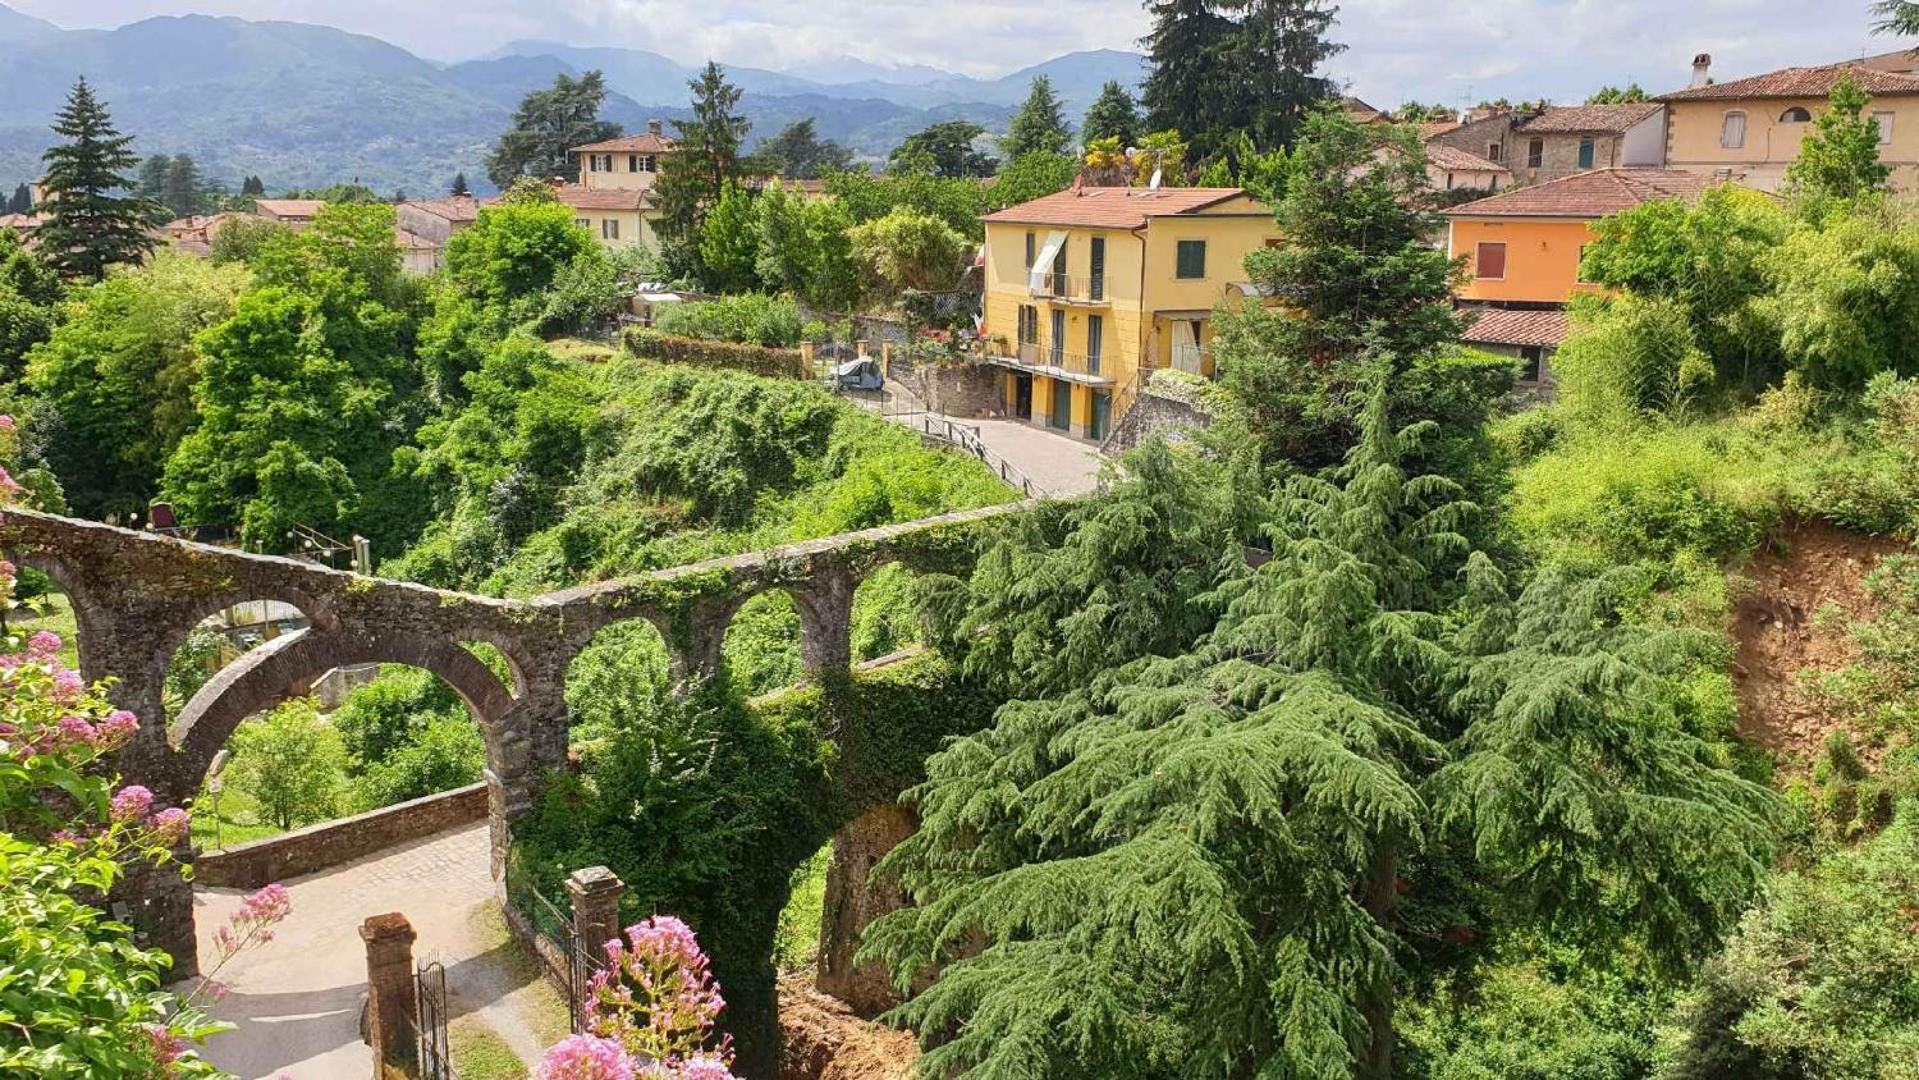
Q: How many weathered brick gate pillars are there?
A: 2